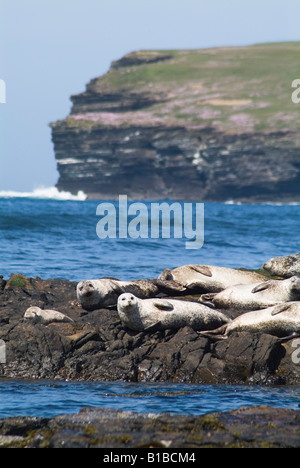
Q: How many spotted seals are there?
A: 7